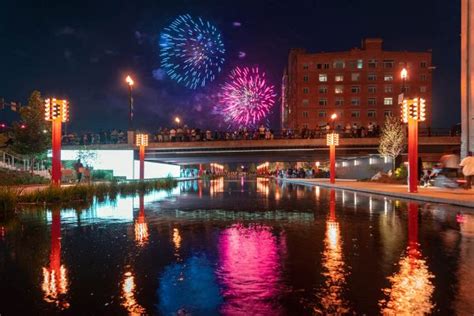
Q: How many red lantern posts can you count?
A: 4